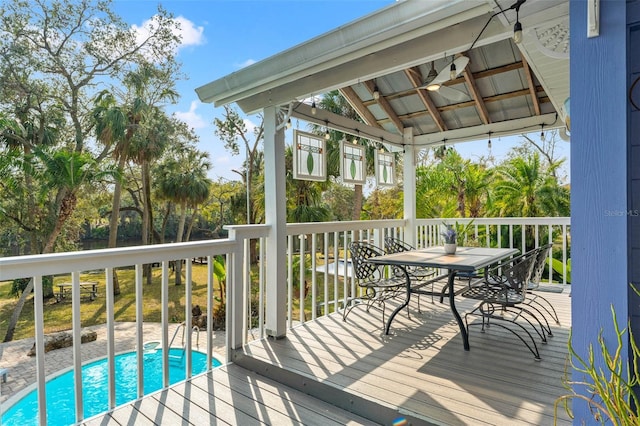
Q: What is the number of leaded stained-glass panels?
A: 3